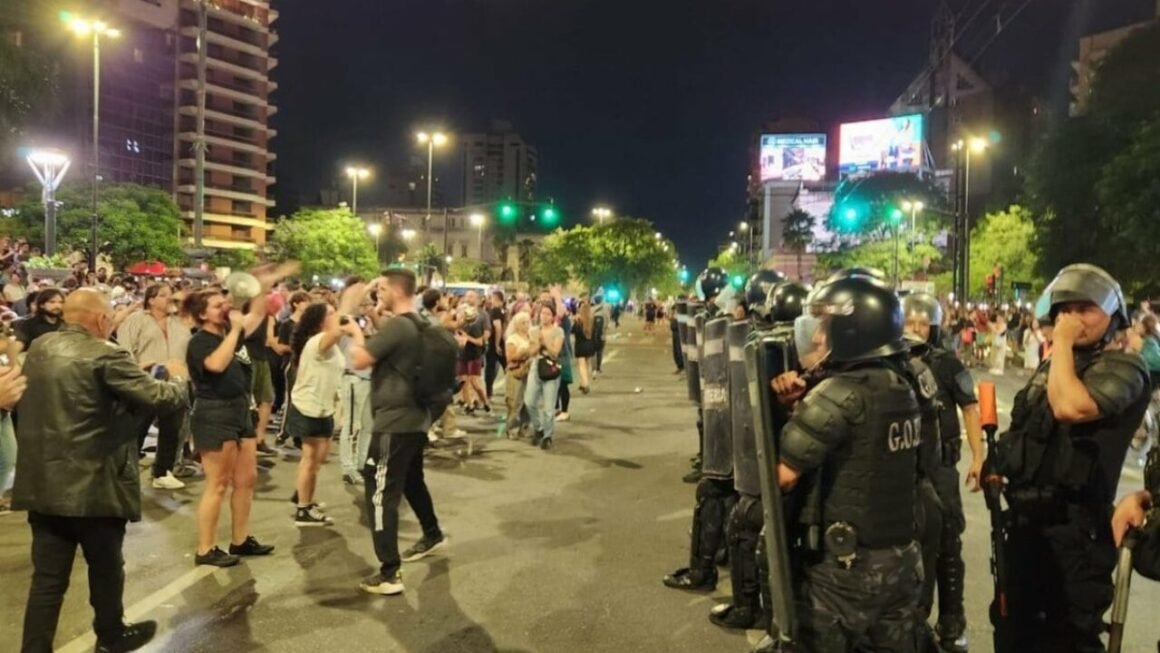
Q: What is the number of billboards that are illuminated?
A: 2